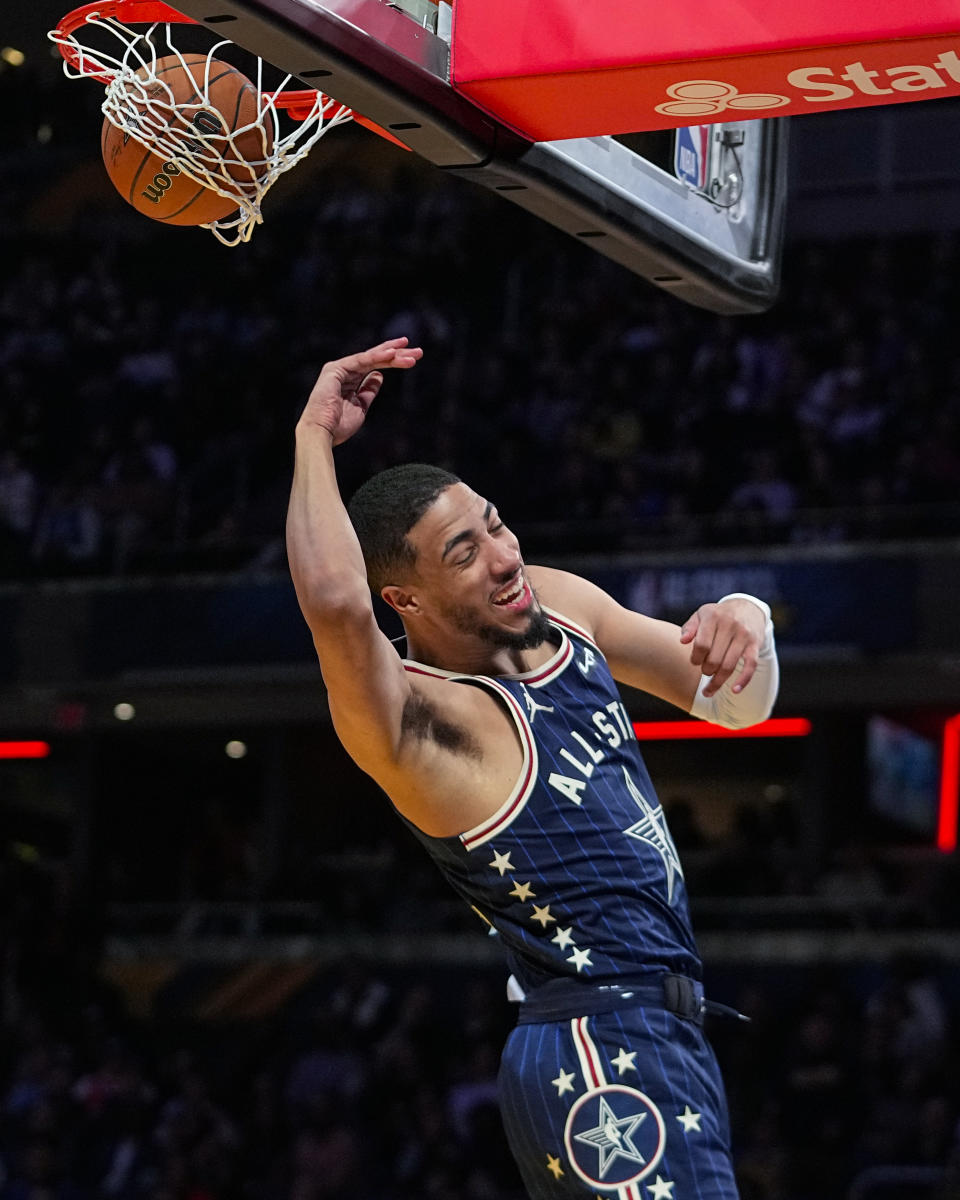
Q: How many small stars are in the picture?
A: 10